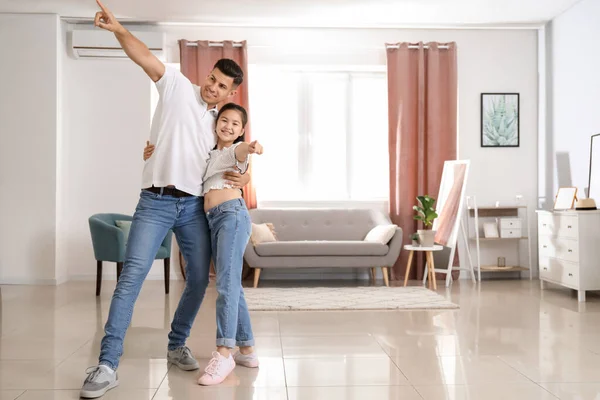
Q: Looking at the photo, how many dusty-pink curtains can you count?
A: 2